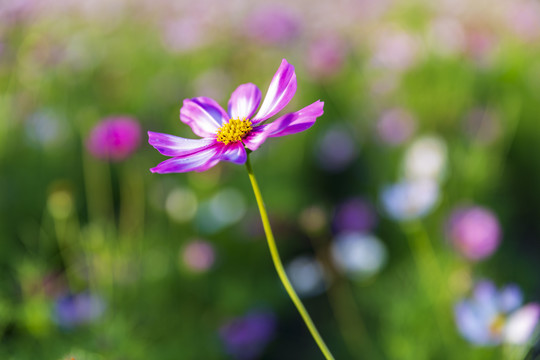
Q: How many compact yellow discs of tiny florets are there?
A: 1